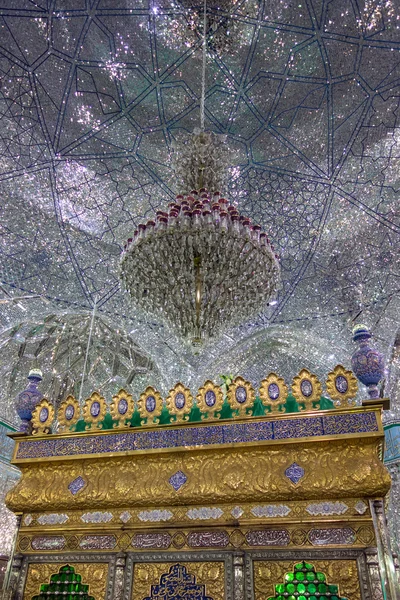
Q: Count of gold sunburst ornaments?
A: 11